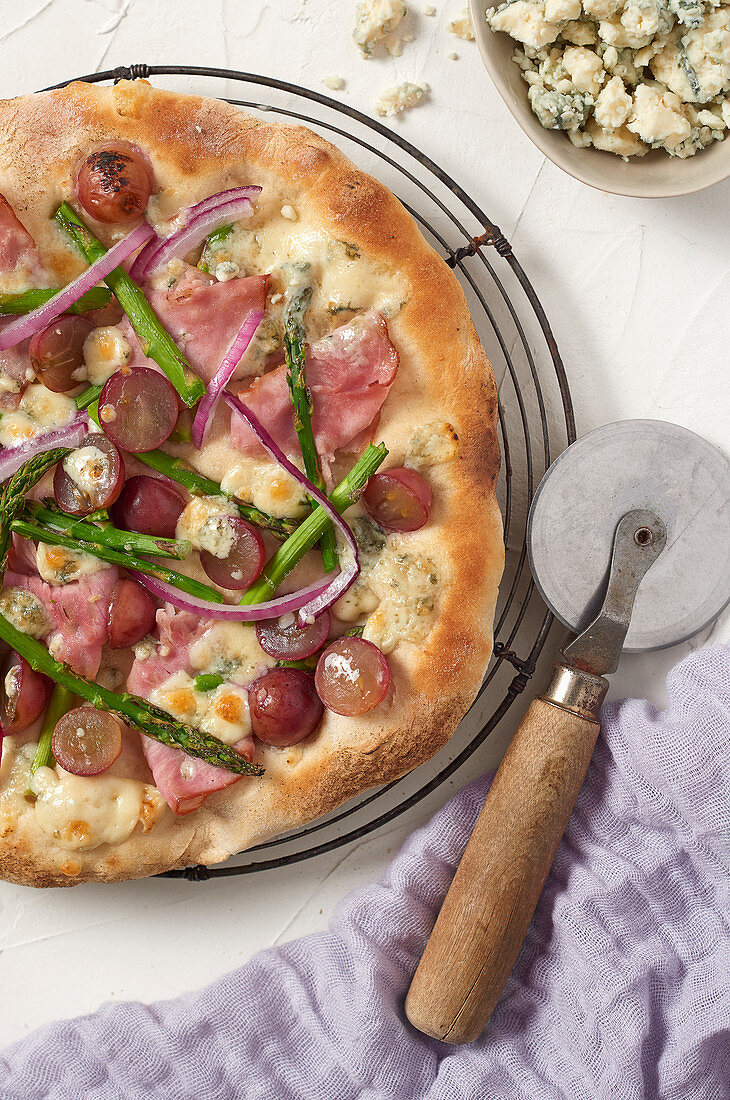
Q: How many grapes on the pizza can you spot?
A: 13